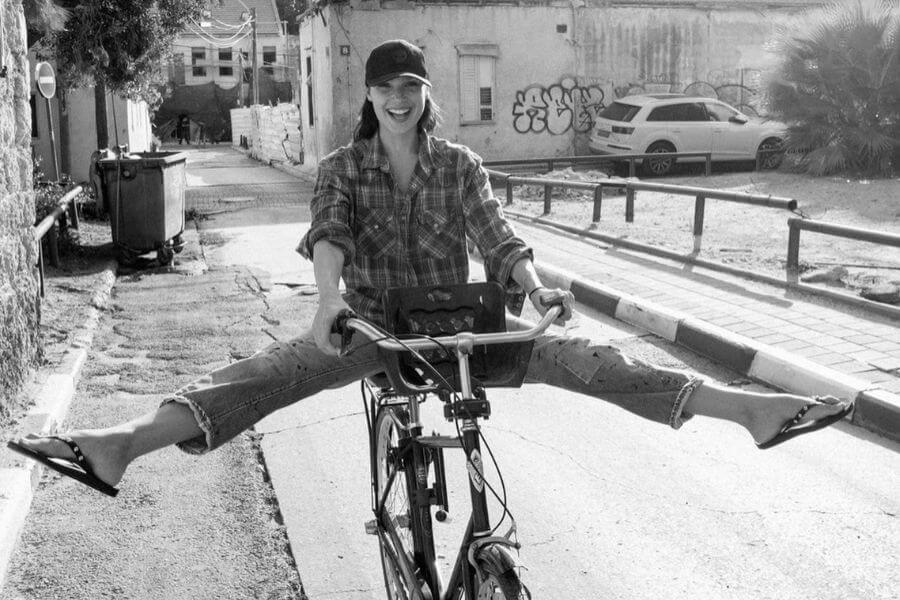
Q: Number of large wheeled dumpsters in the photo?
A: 1